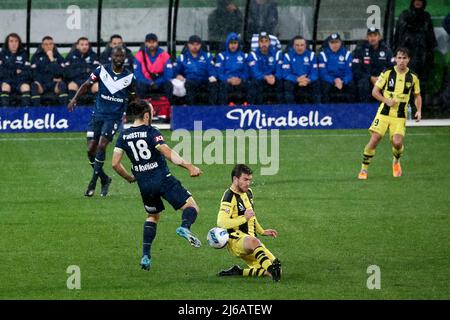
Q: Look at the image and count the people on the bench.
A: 11